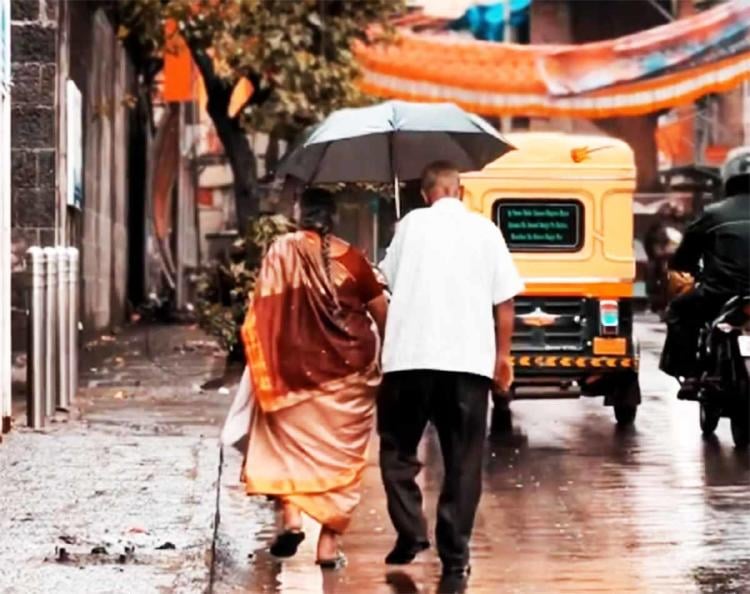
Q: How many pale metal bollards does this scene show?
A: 4